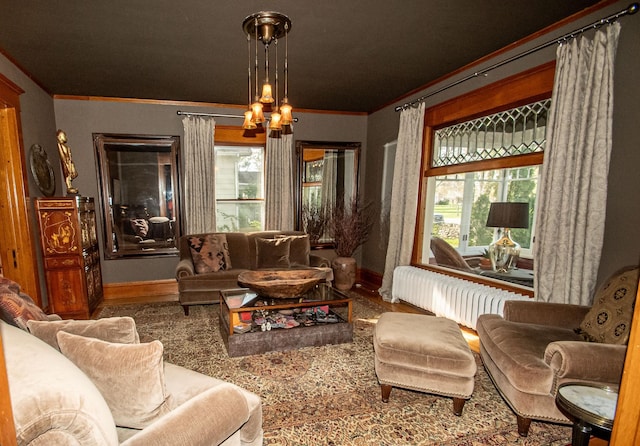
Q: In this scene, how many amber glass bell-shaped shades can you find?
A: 5